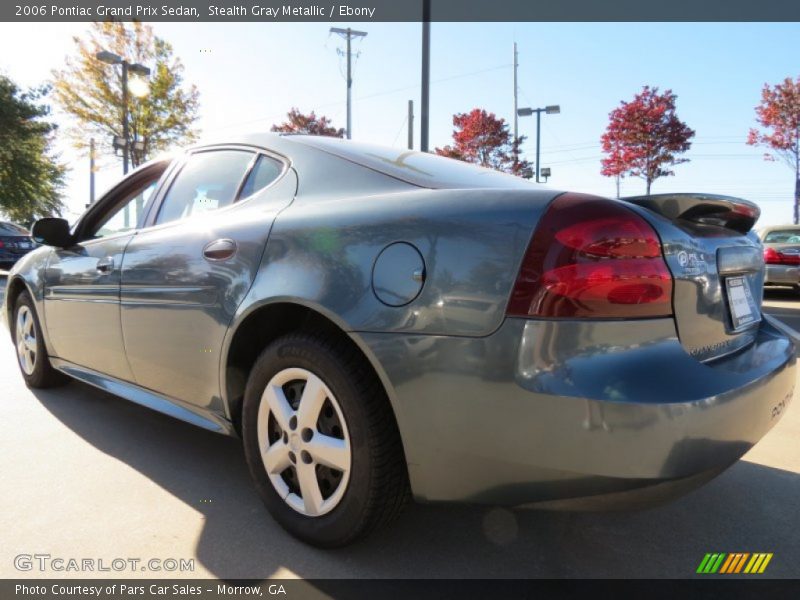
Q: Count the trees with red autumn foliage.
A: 4